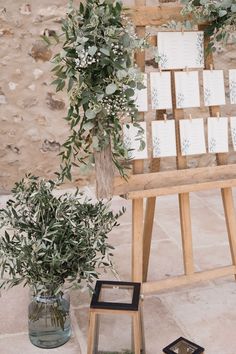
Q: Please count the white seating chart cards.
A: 11